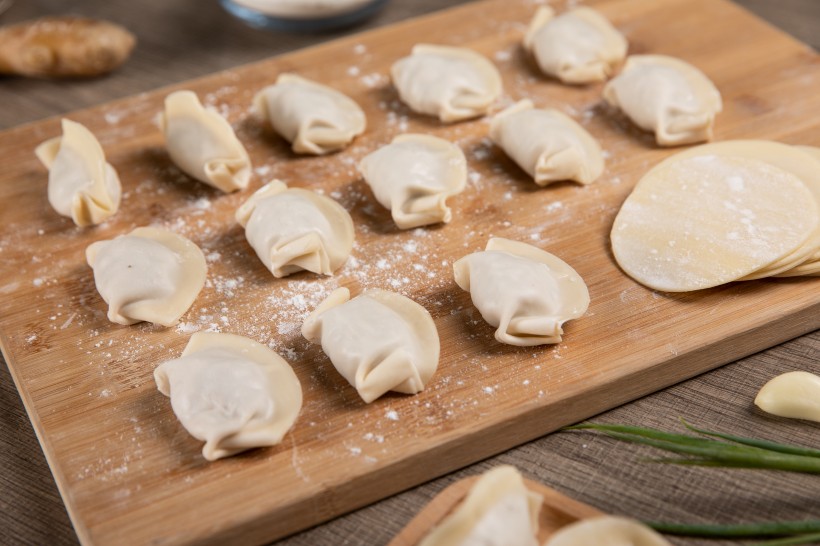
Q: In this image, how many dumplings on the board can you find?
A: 13